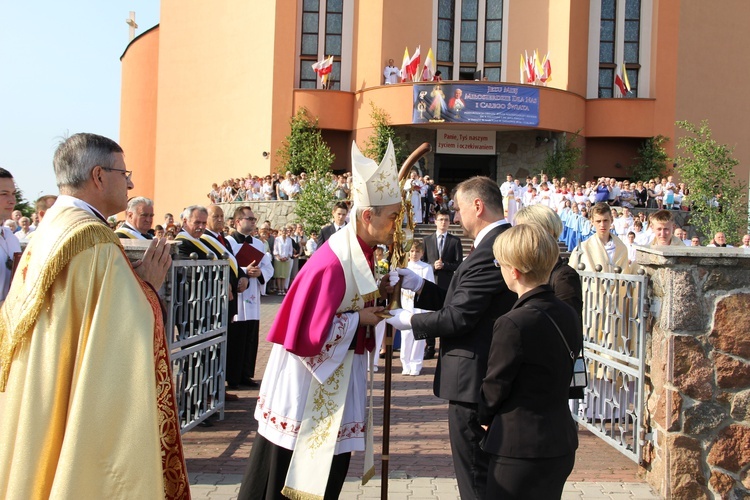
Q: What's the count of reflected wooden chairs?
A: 0